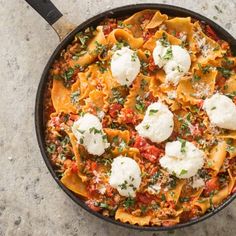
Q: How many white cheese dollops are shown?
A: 7